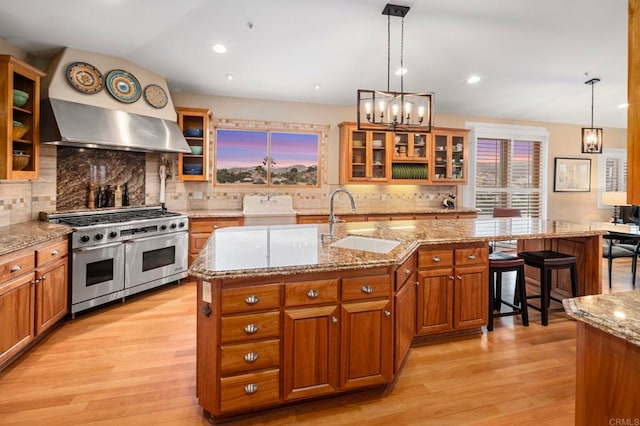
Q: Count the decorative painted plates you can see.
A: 3